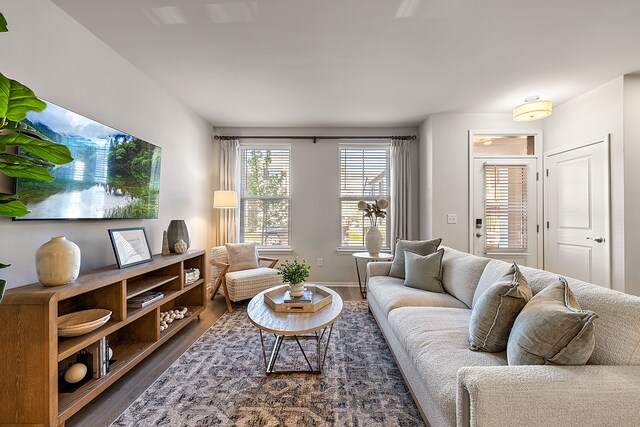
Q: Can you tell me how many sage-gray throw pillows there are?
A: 4